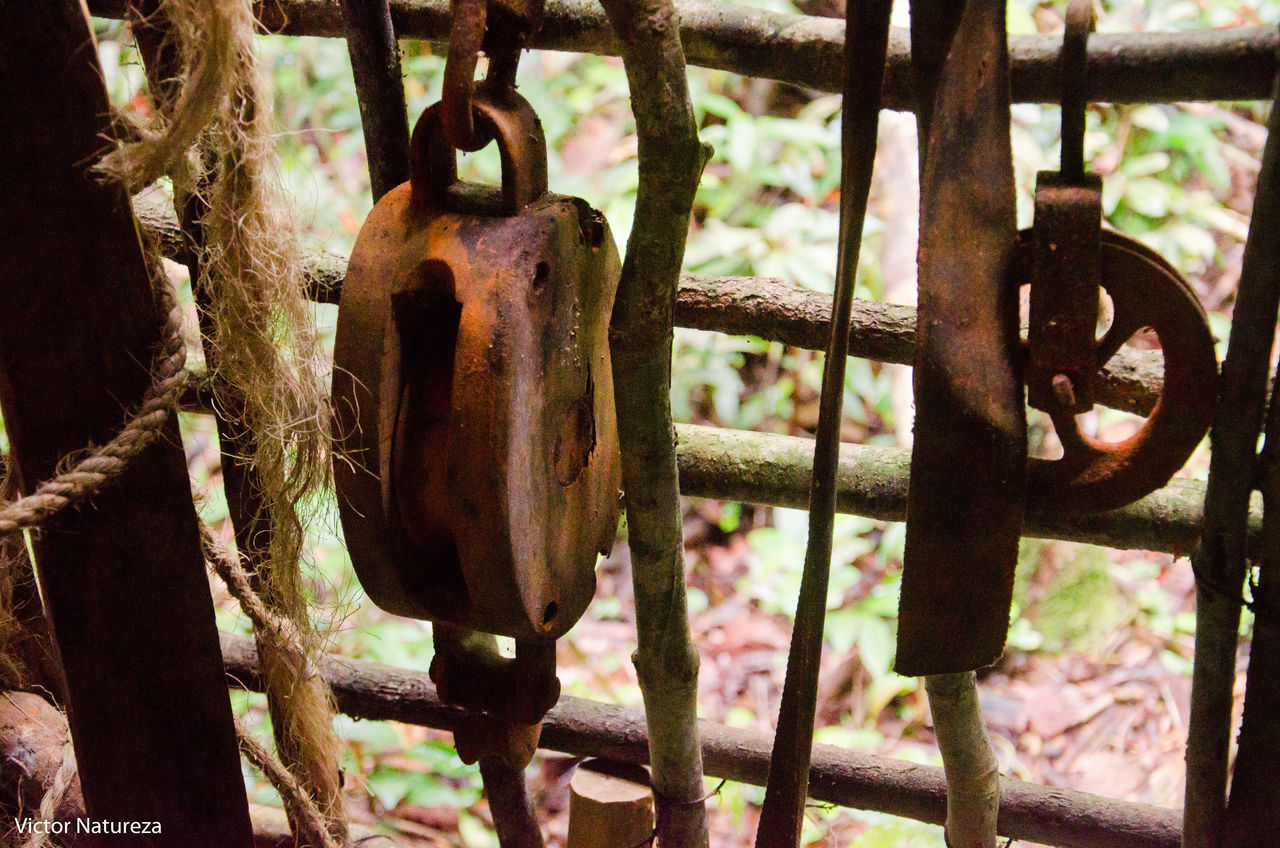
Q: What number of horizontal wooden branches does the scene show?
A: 4